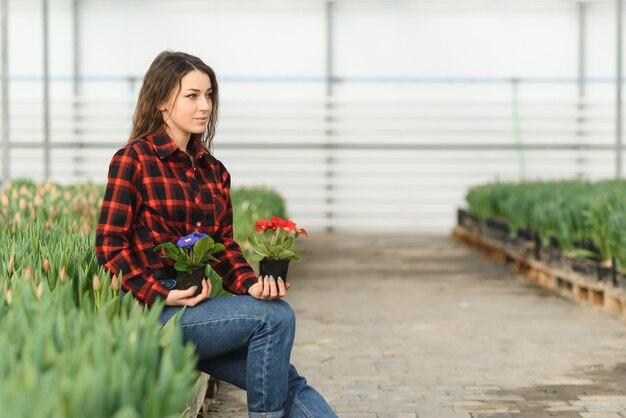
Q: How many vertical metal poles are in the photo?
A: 6